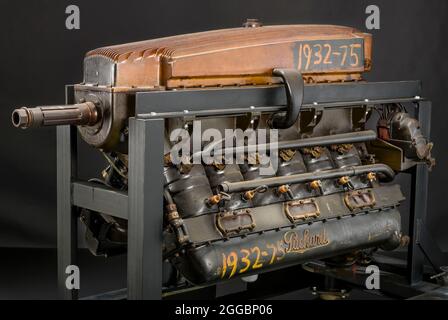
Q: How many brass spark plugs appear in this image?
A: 6